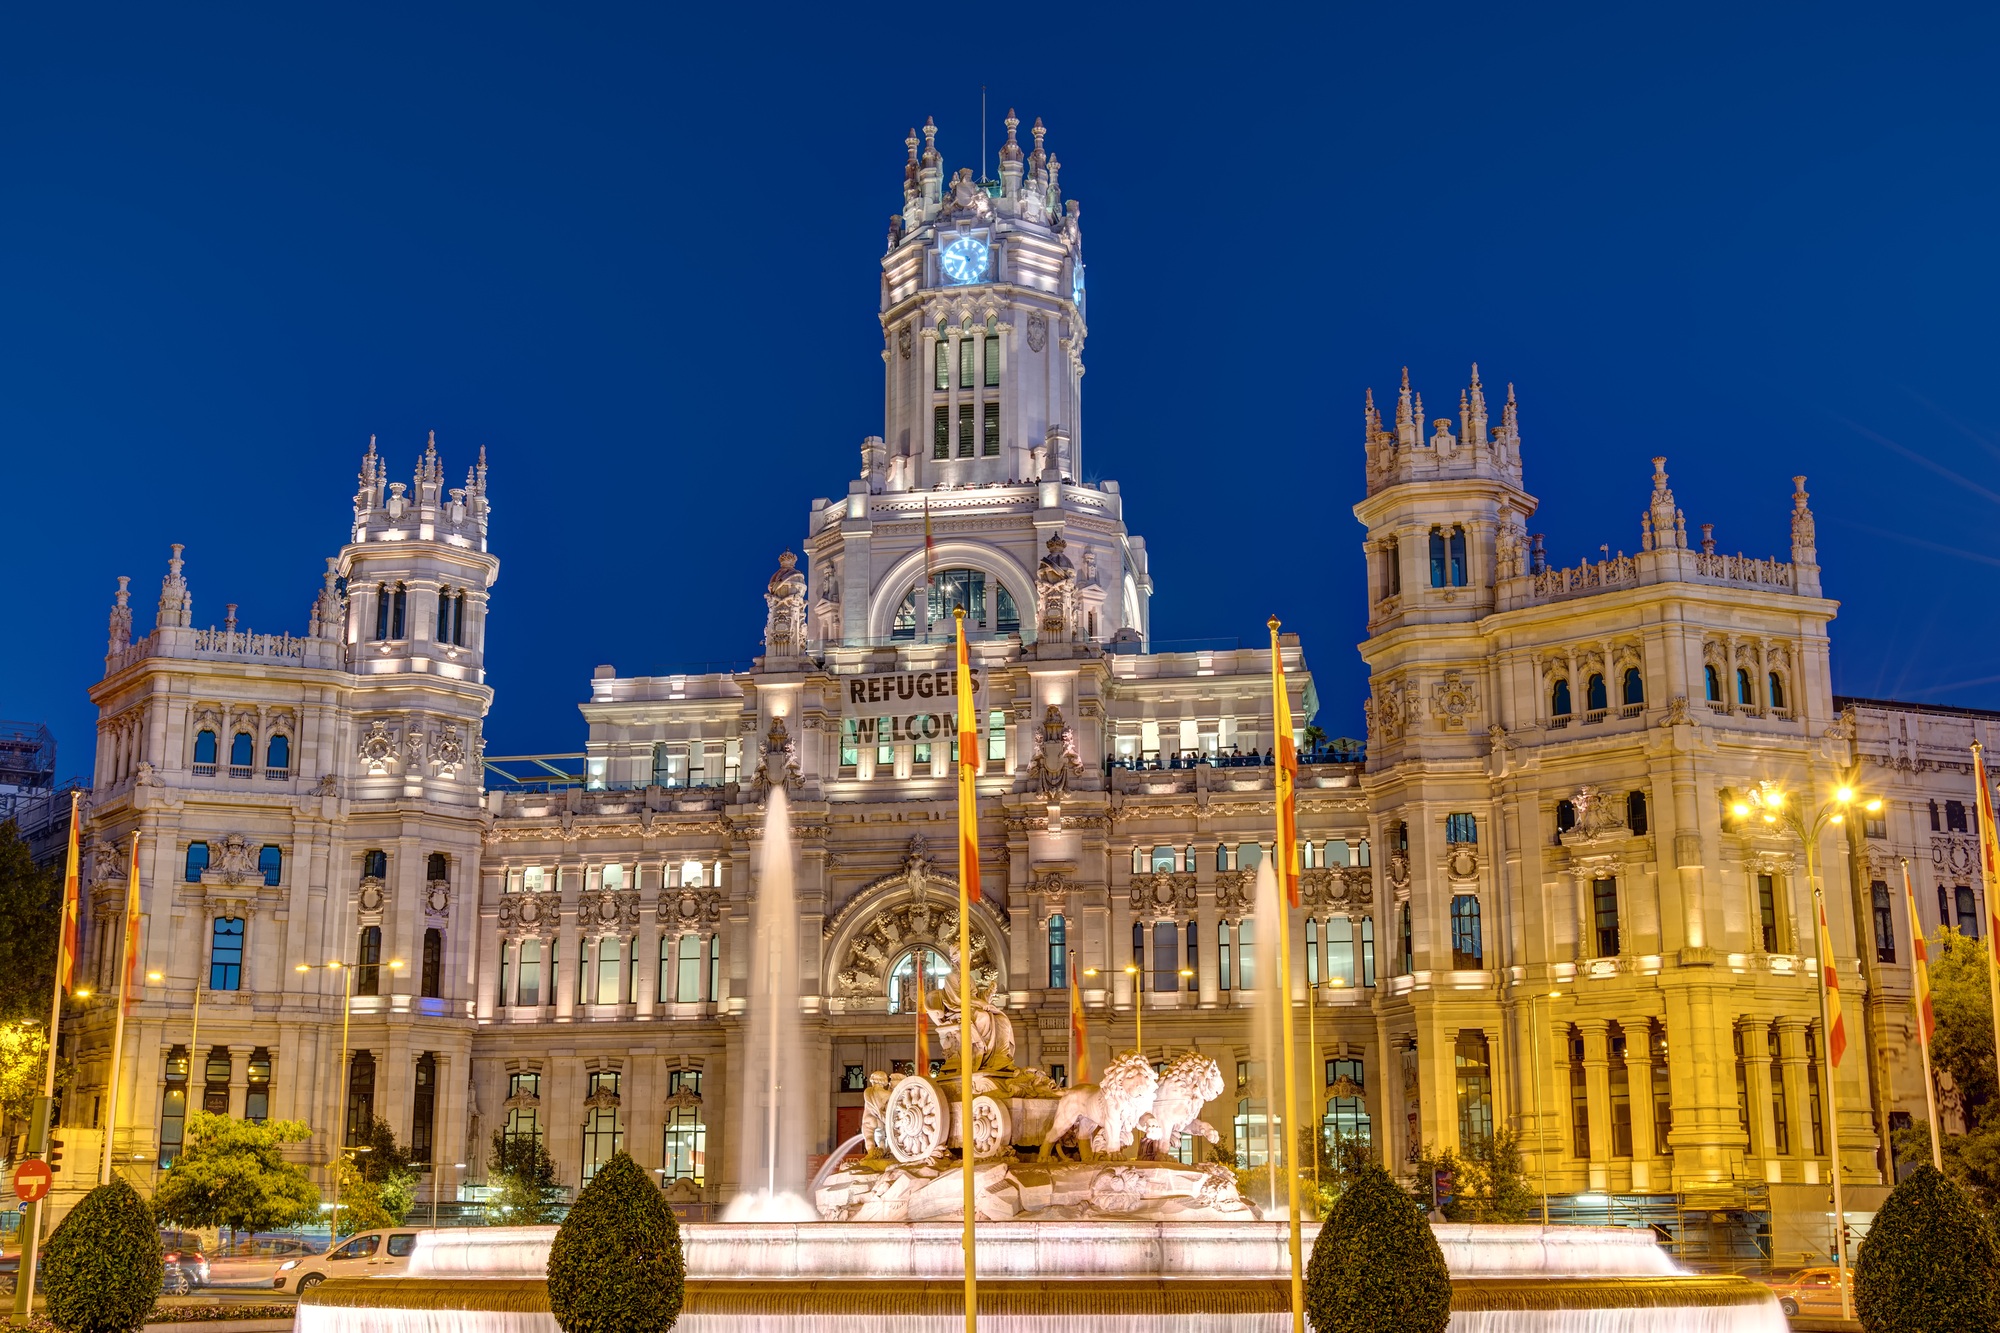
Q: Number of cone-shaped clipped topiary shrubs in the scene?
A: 4